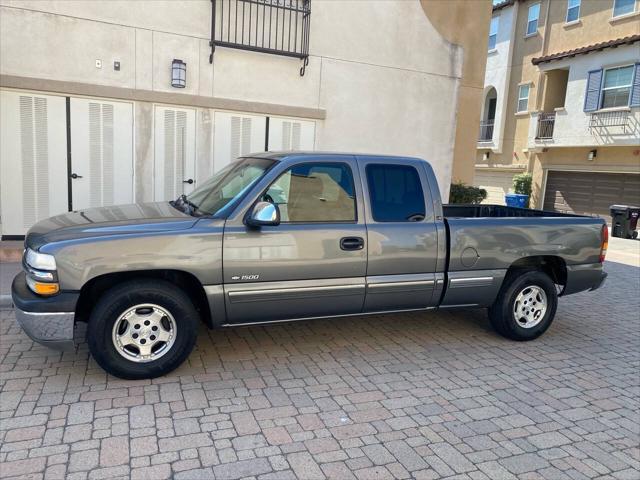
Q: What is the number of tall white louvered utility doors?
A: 5